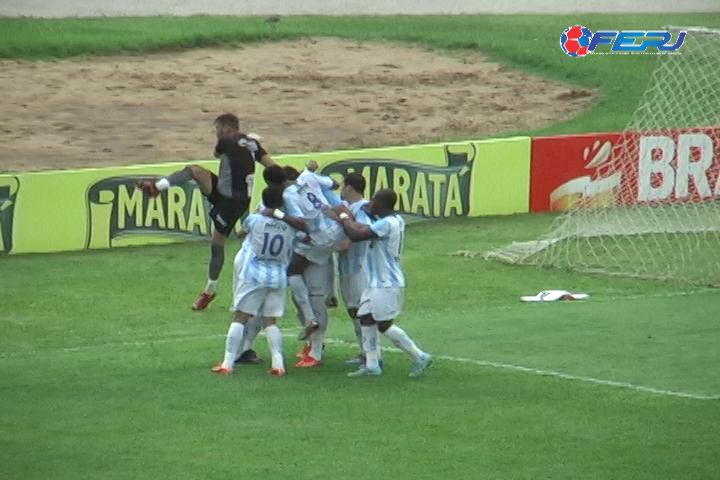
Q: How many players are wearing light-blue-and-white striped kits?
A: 6